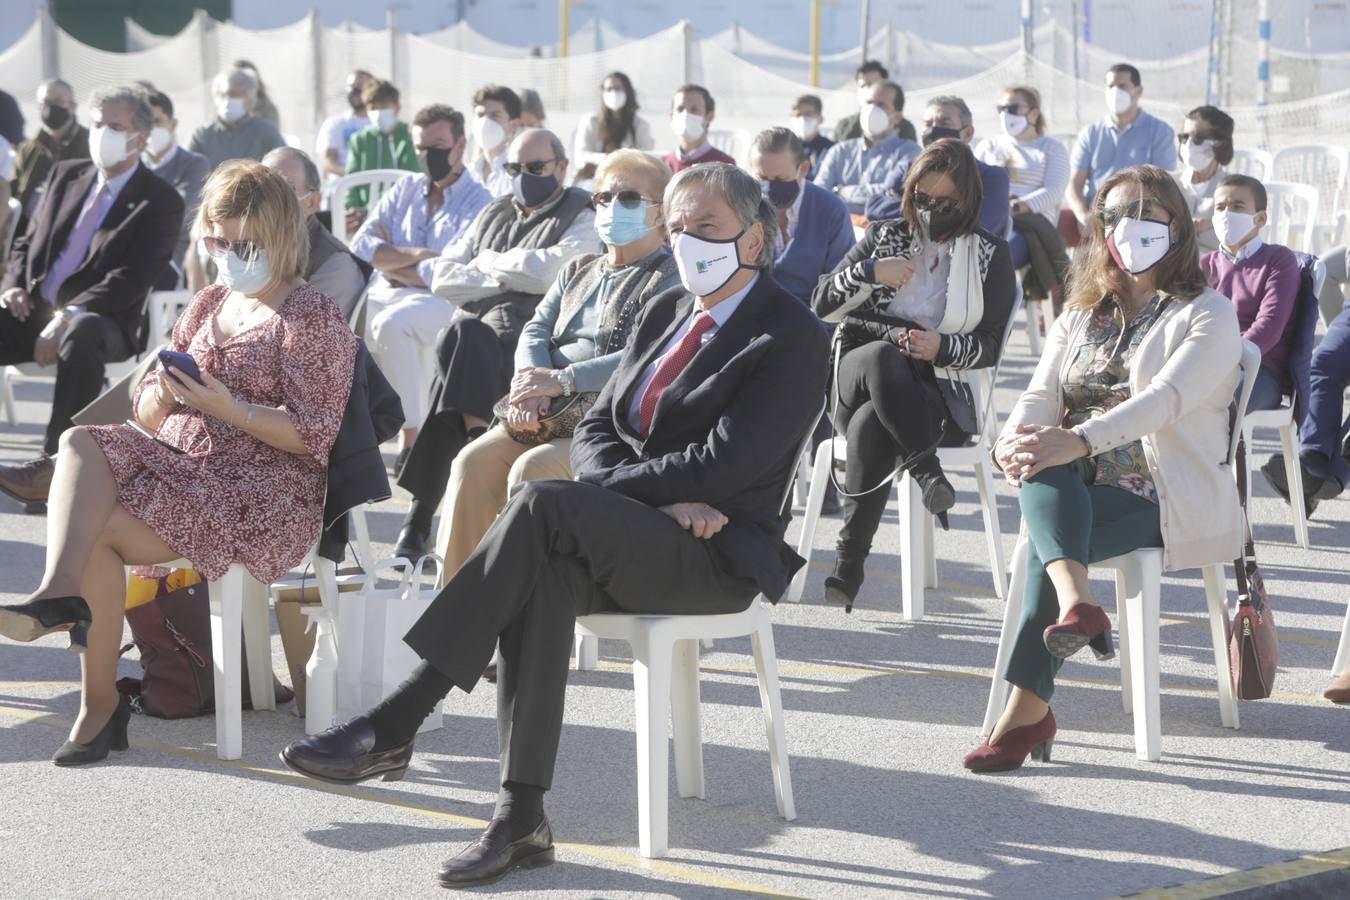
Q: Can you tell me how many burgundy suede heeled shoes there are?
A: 2